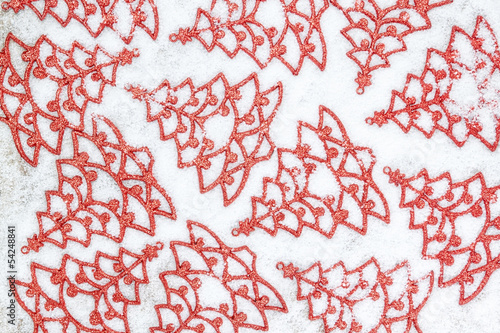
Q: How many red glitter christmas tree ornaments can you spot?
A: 12